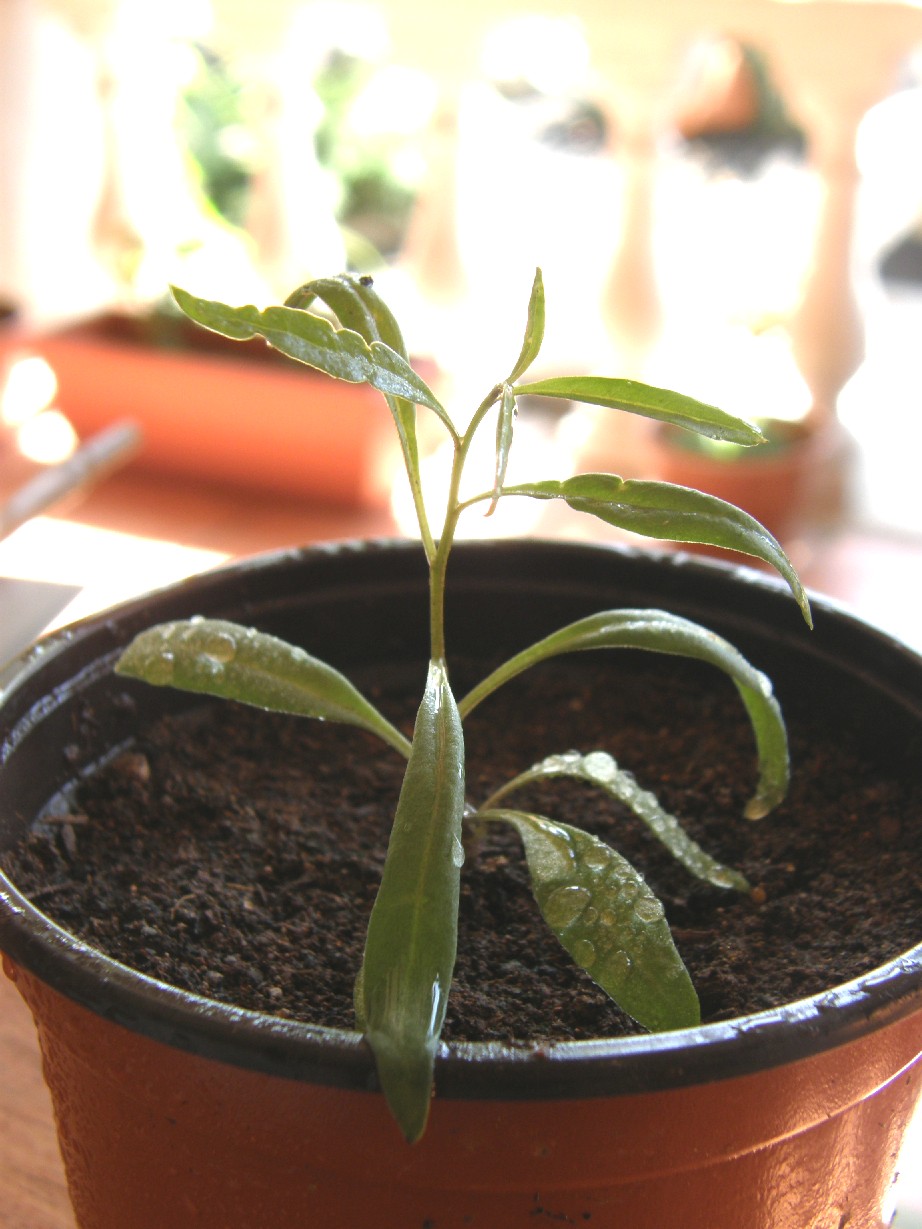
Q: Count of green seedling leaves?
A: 11